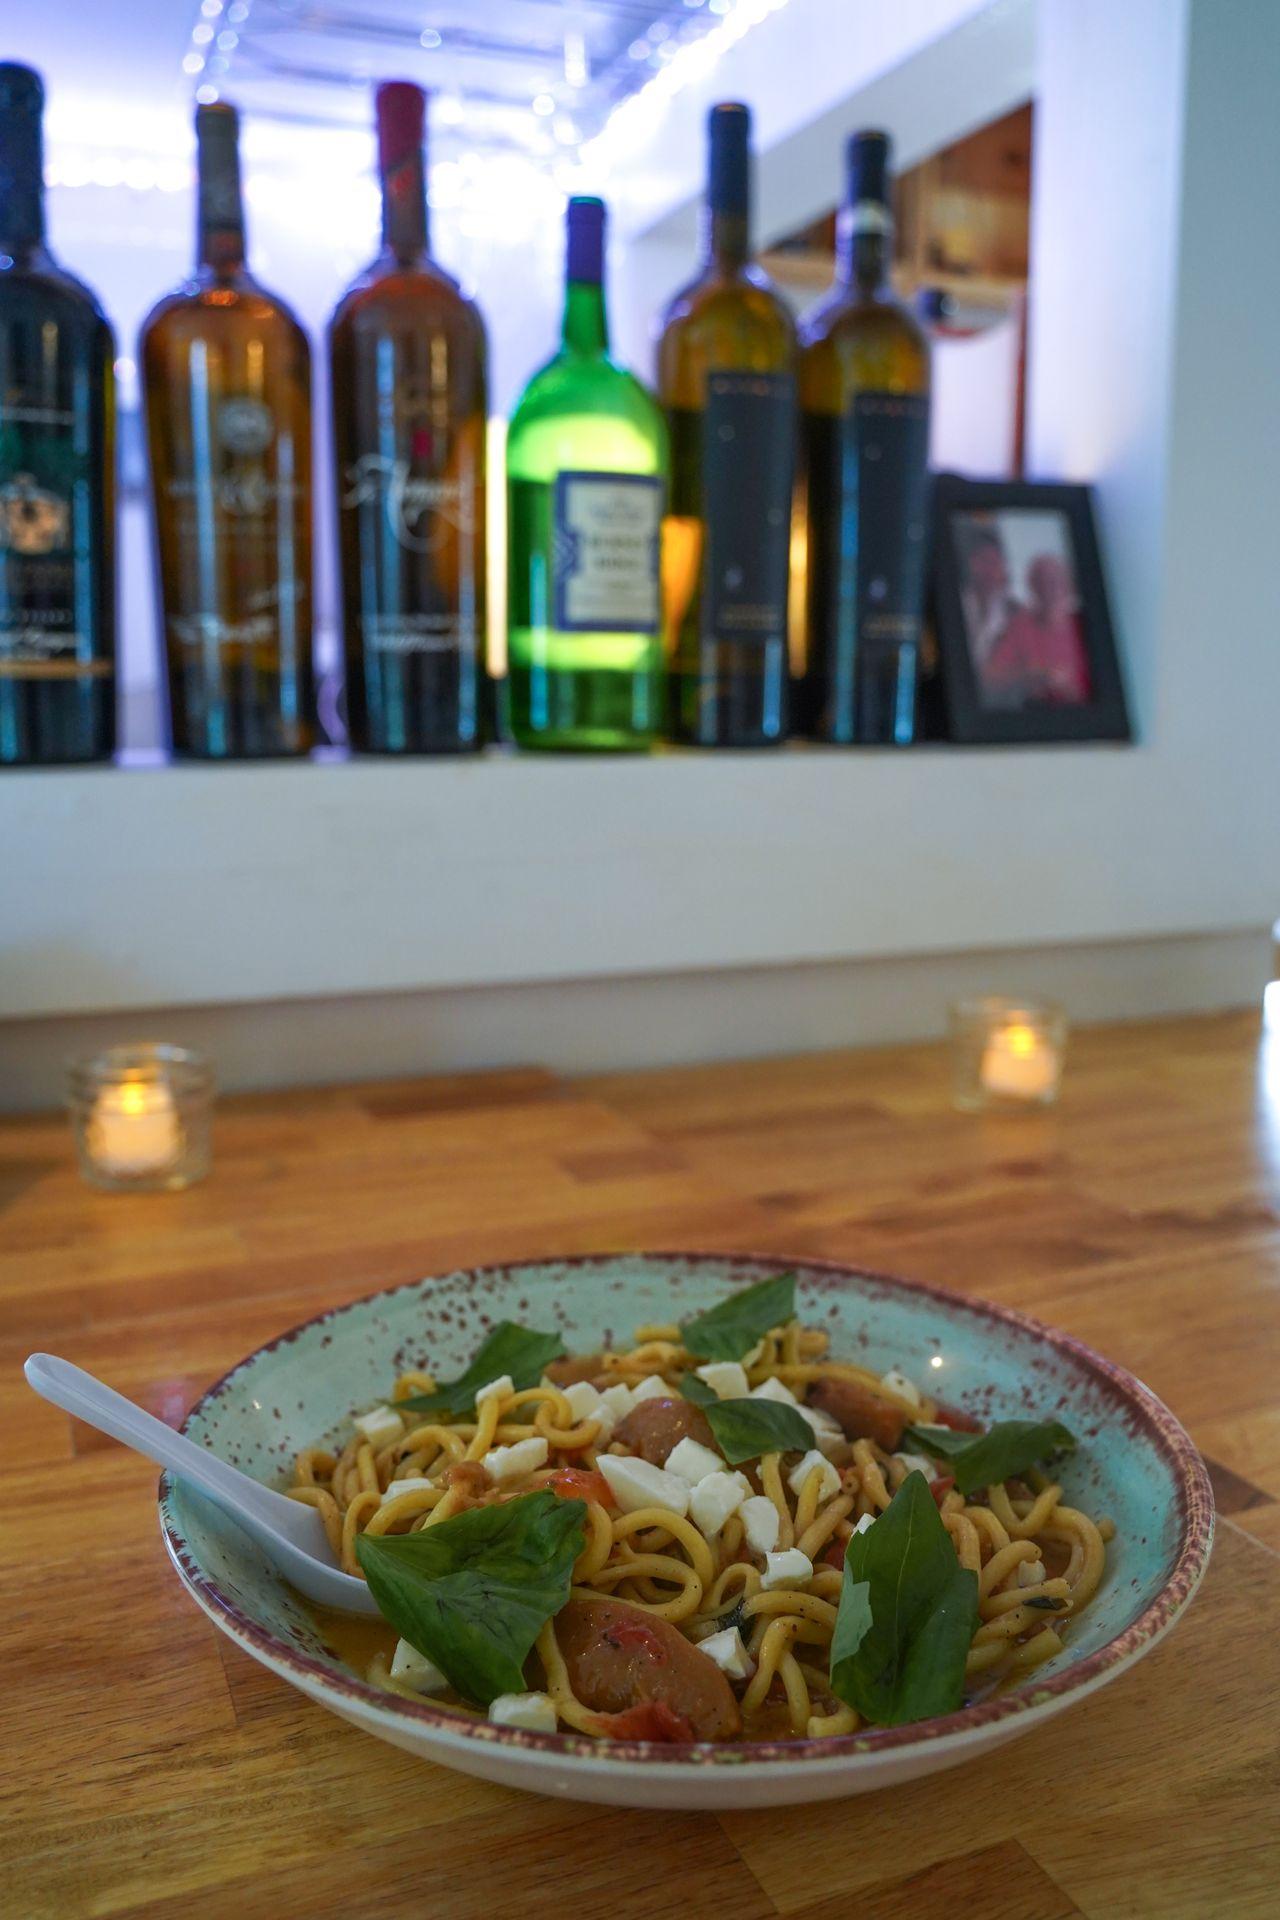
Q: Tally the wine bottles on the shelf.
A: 6